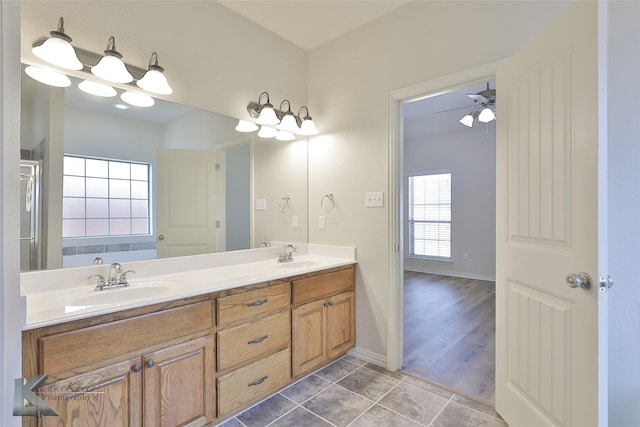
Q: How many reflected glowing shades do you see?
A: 6